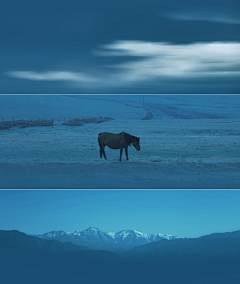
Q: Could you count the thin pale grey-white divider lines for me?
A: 2